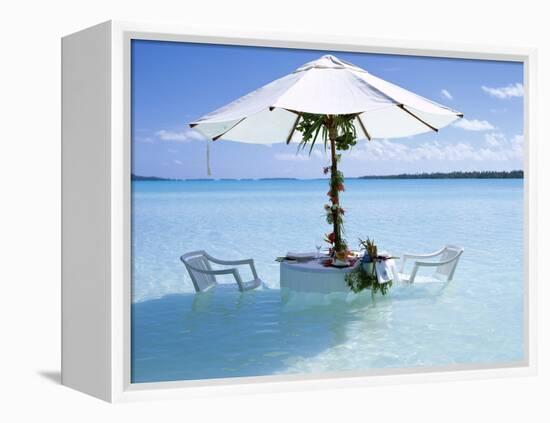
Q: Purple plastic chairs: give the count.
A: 0